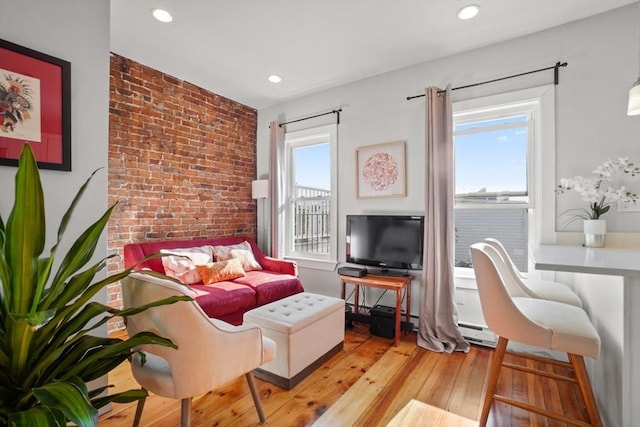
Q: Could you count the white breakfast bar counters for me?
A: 1